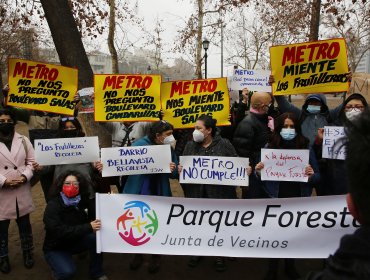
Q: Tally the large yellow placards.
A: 4